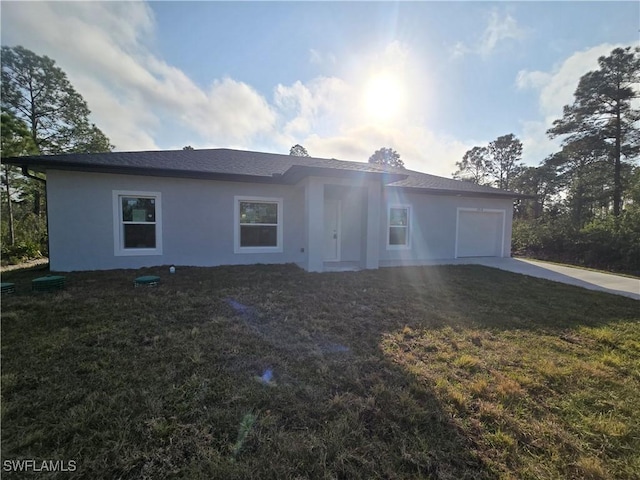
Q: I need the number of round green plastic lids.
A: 3